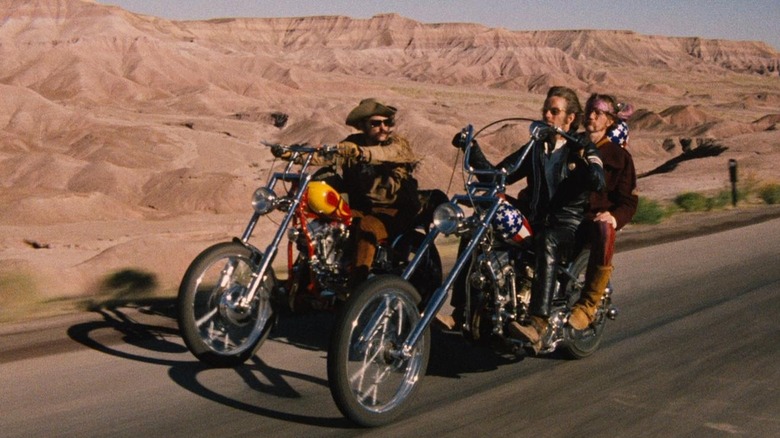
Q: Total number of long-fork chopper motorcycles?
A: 2